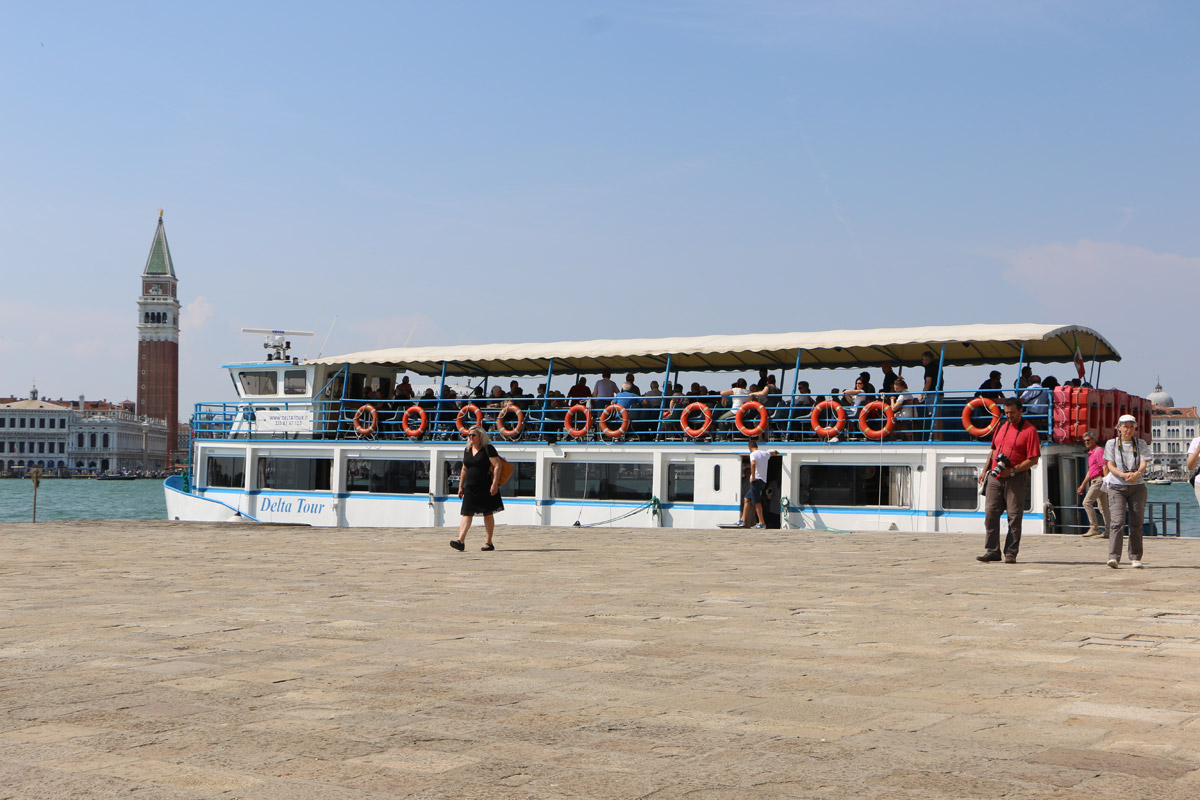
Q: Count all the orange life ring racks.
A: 11